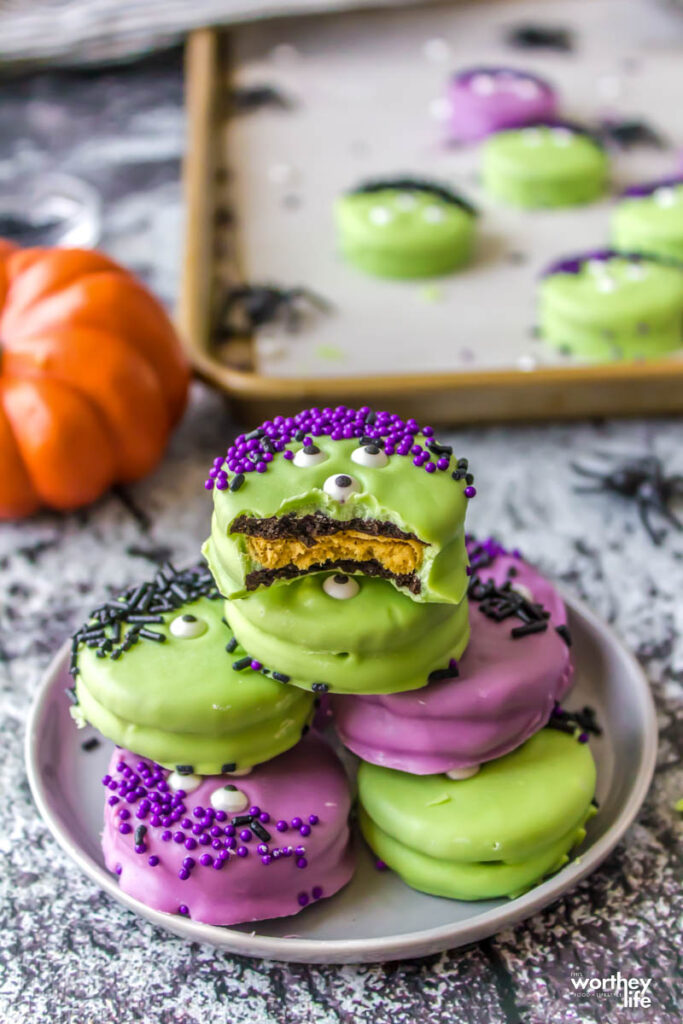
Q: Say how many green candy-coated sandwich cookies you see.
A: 8